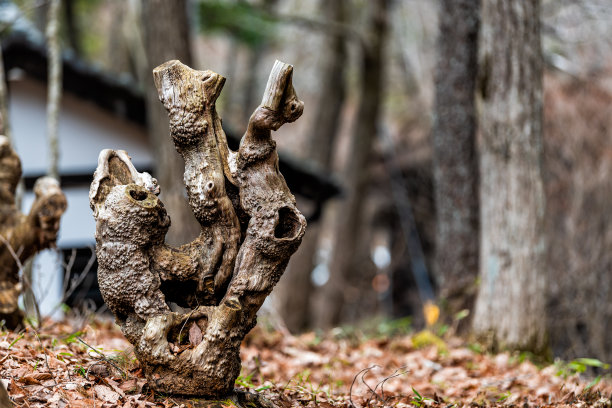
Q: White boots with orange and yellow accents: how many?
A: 0